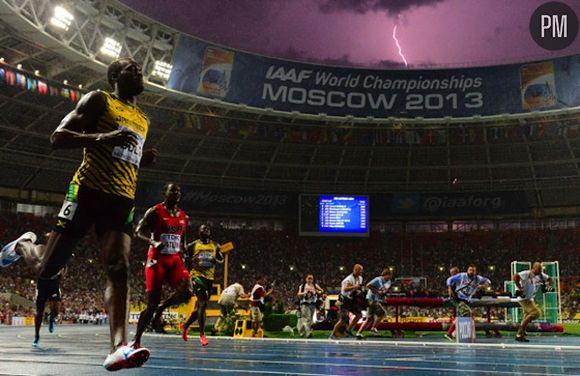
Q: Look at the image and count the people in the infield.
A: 8